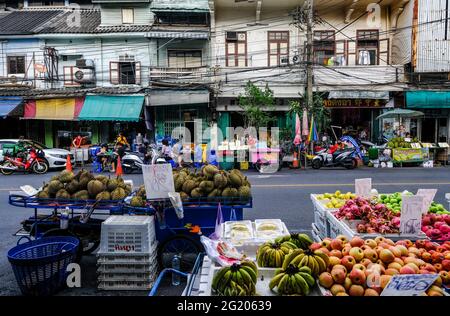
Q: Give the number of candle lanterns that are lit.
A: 0